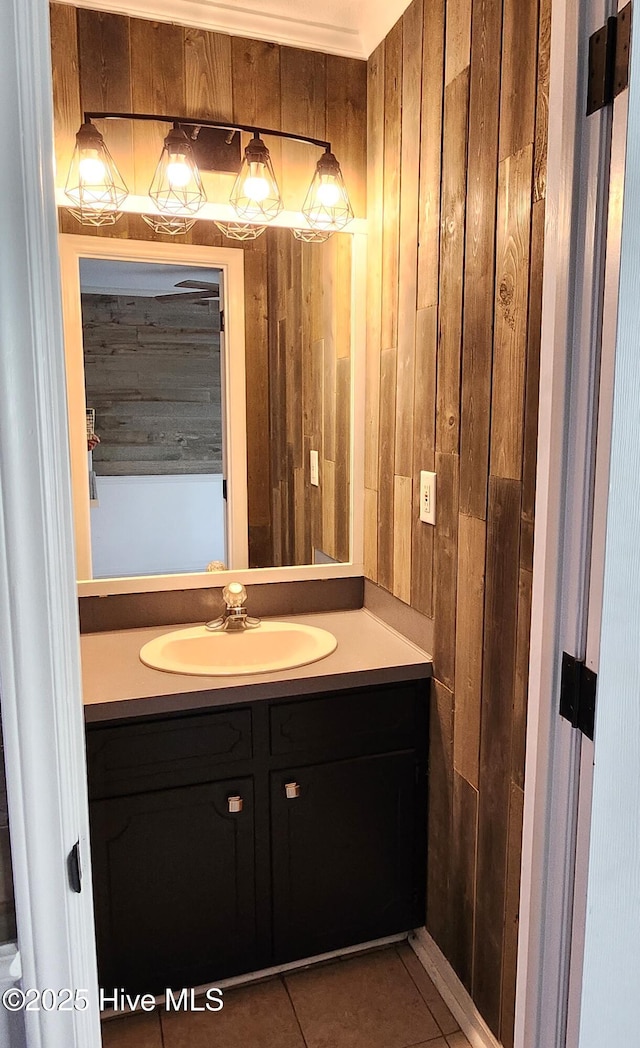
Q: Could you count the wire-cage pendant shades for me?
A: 4